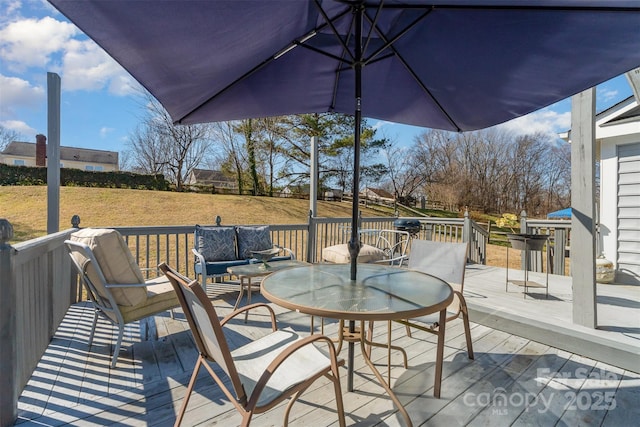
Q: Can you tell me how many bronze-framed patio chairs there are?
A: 2